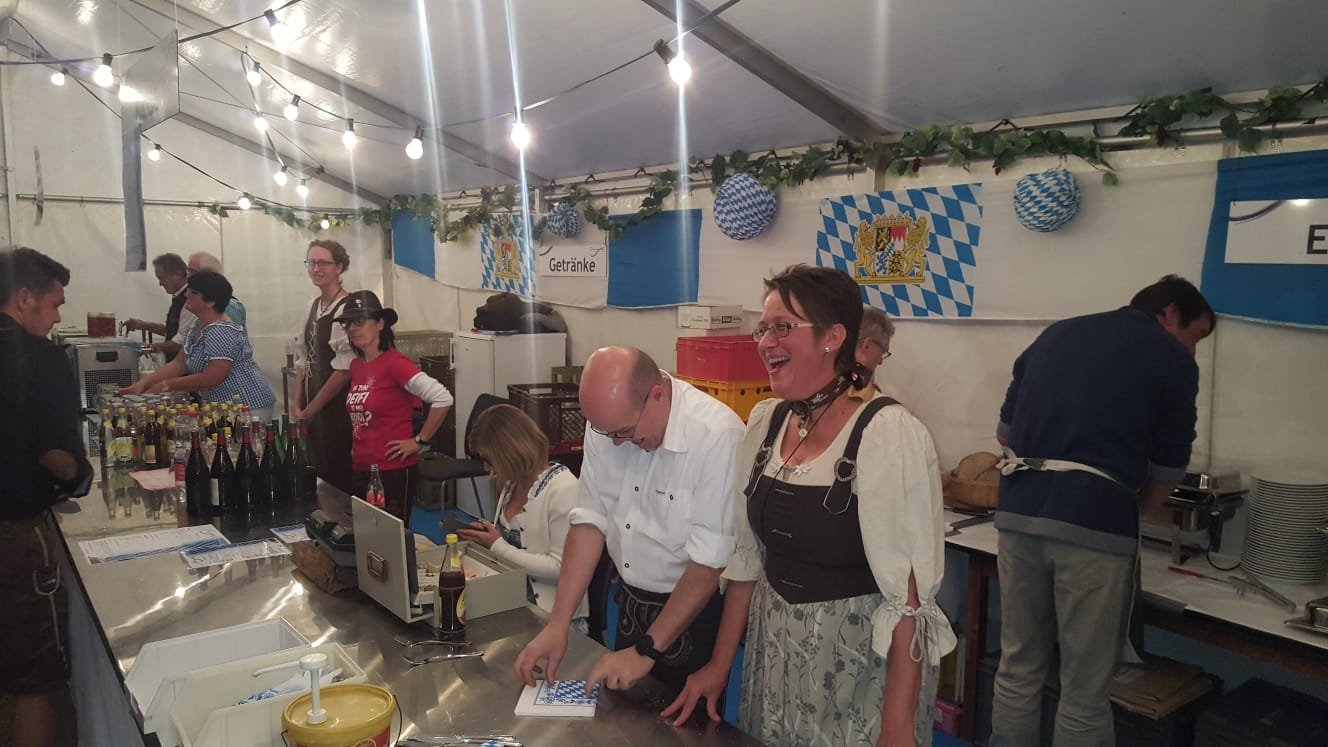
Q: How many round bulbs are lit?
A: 15